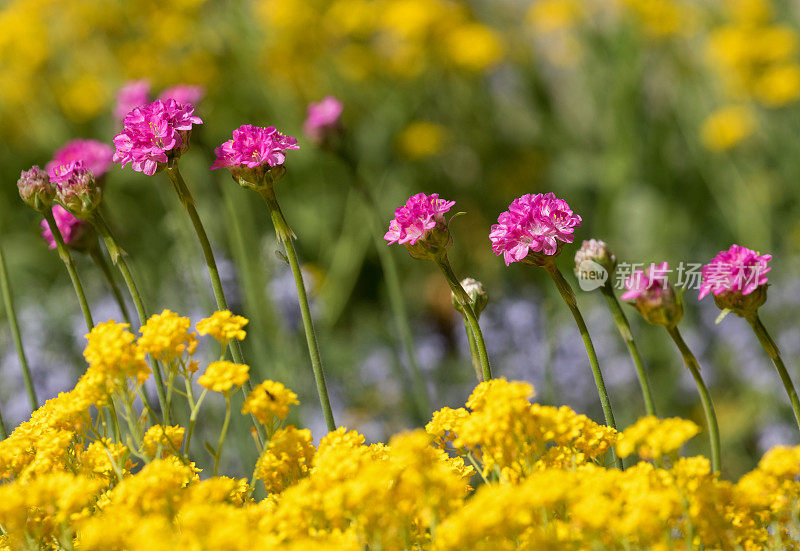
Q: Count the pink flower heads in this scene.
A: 12